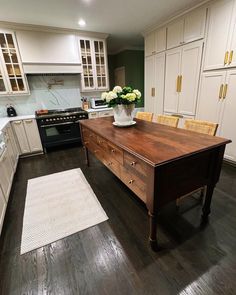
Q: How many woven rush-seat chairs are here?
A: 3